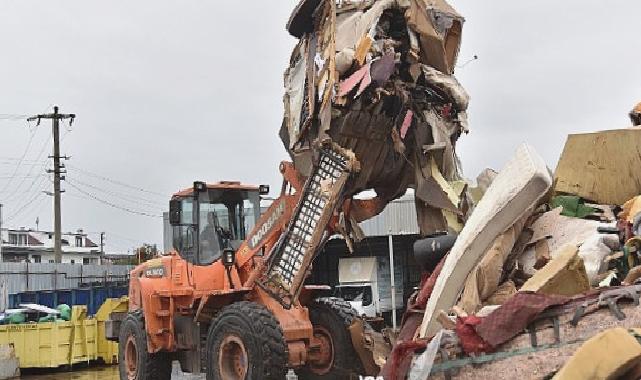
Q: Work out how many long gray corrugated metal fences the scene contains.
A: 1